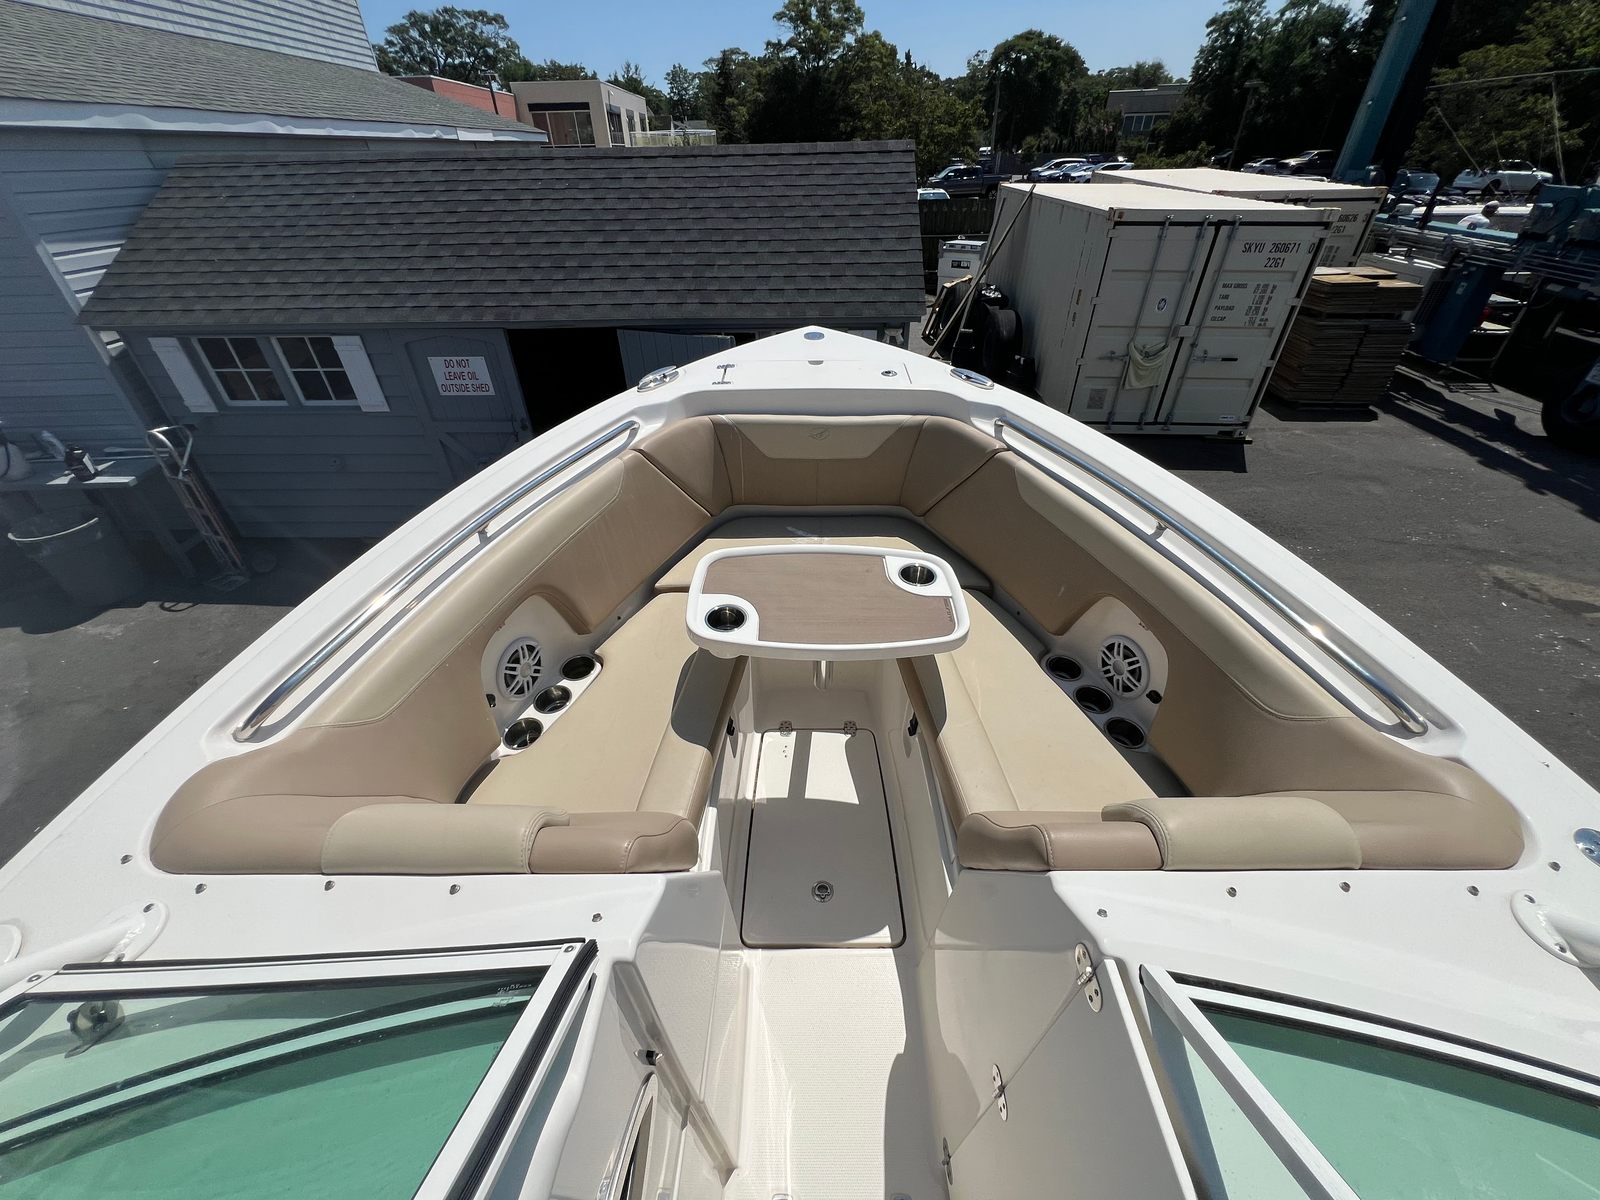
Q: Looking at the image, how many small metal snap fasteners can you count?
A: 10